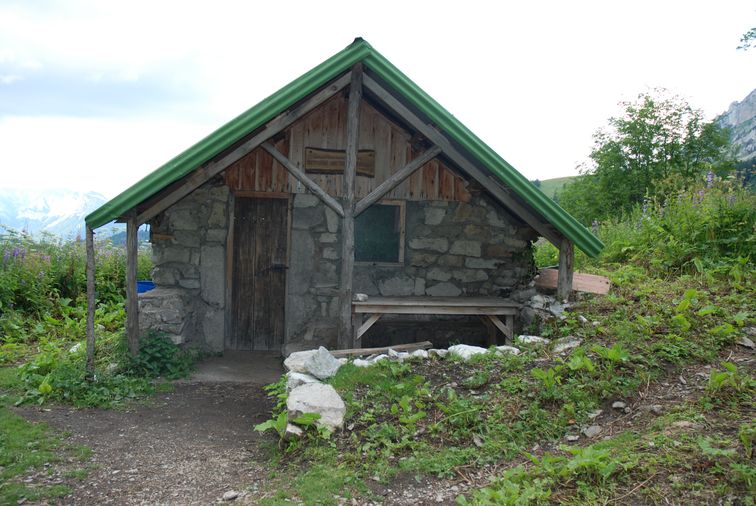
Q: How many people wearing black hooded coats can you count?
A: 0